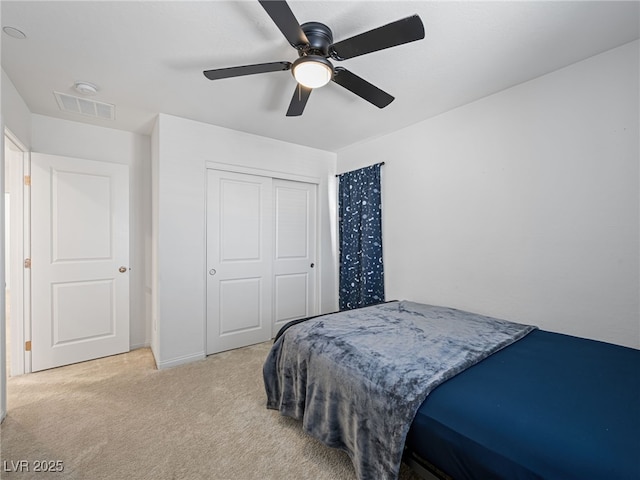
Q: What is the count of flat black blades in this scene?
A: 5